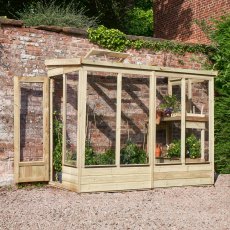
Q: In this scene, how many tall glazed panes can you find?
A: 6